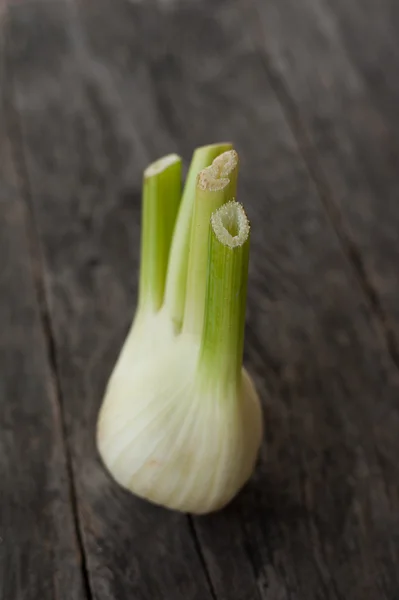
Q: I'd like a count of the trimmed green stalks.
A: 4